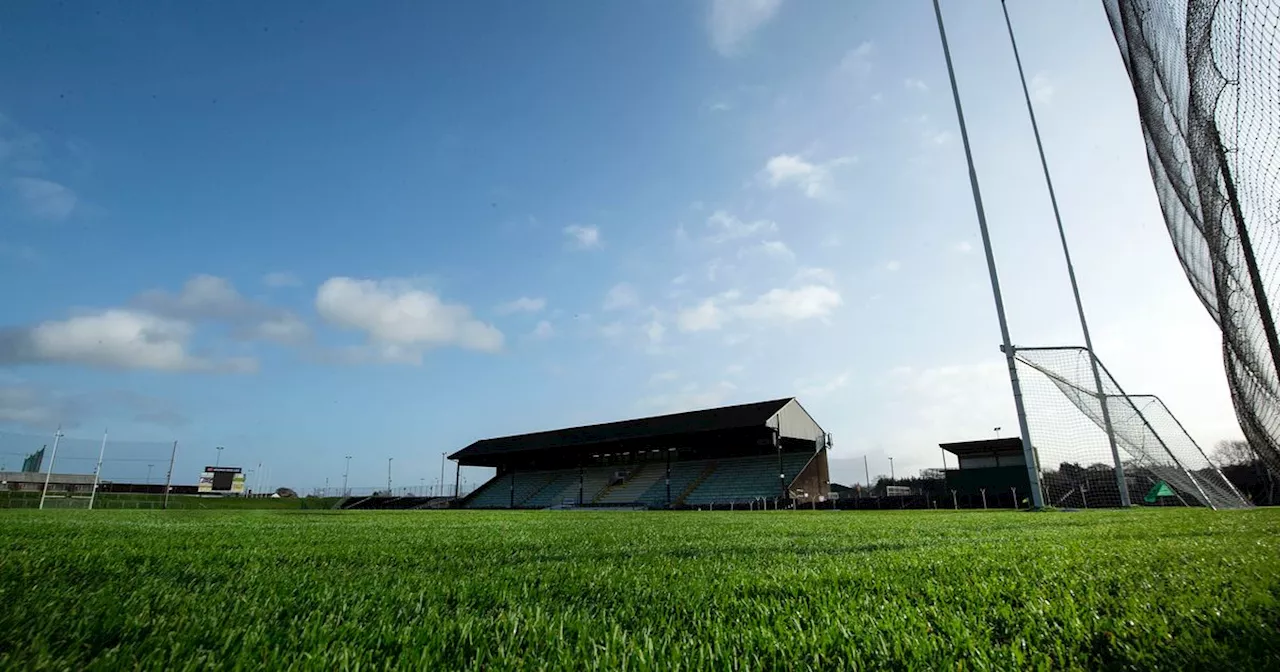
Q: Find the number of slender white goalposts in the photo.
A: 4